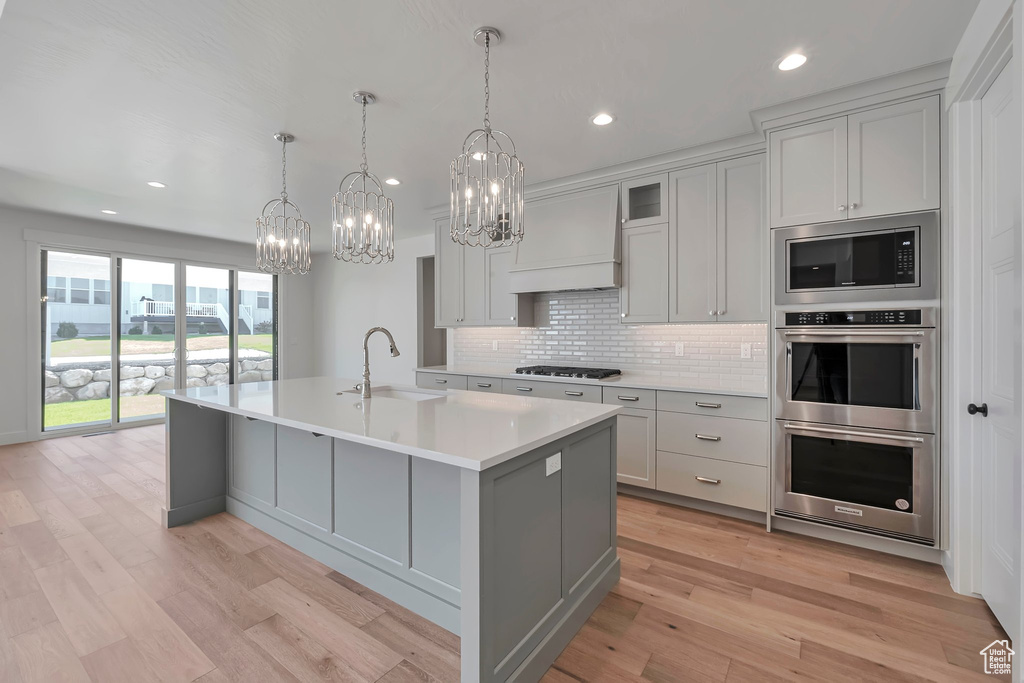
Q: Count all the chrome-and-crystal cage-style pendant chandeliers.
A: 3